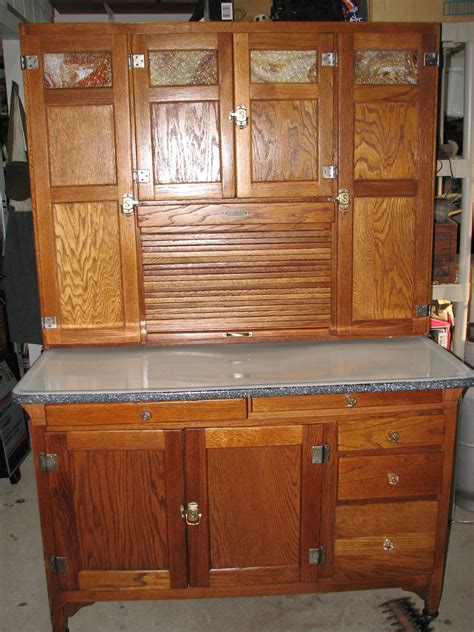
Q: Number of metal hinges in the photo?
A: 12